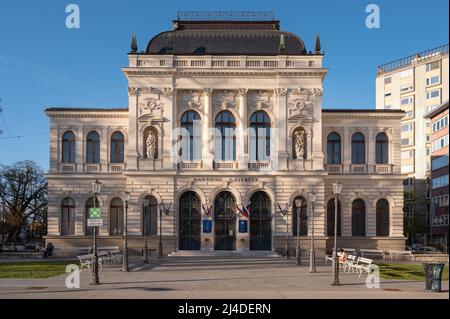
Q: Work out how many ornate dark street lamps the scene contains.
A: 8